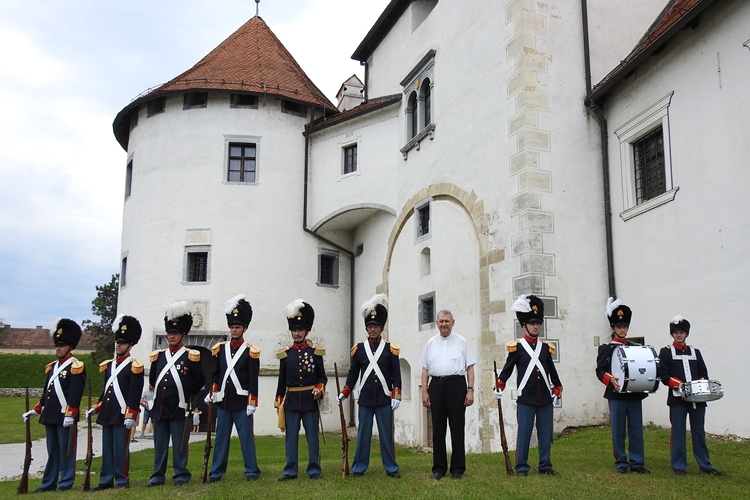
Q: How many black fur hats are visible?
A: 9